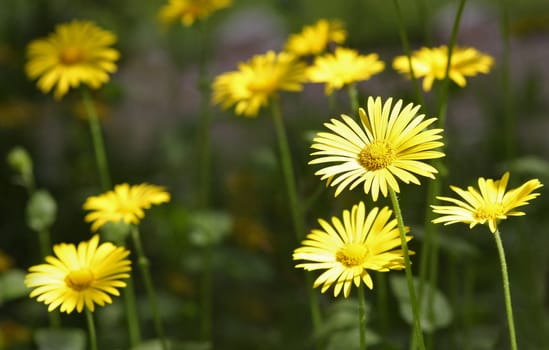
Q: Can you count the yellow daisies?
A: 11